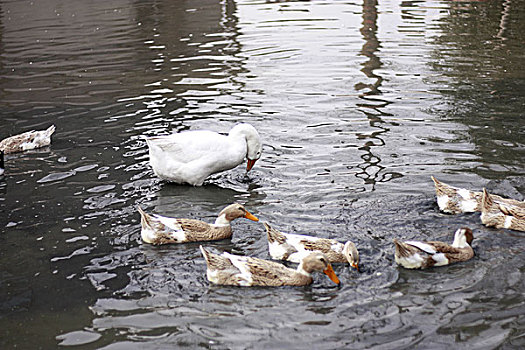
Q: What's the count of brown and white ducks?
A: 7